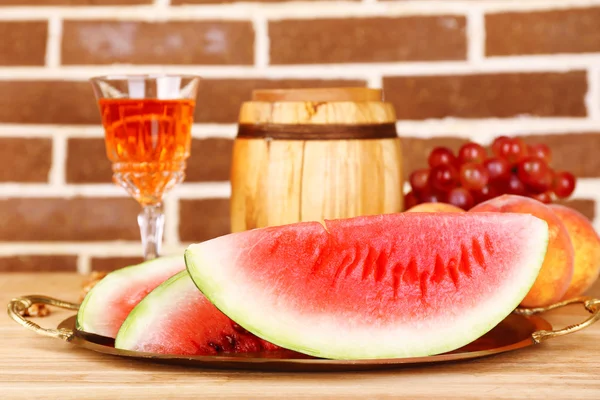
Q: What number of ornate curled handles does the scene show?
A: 2